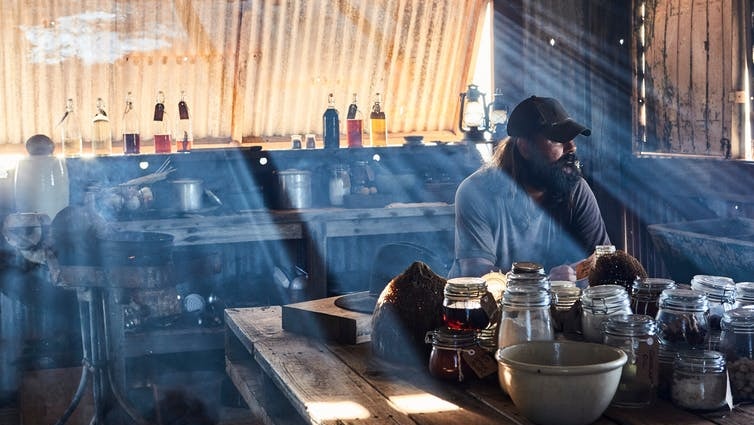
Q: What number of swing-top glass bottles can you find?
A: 8